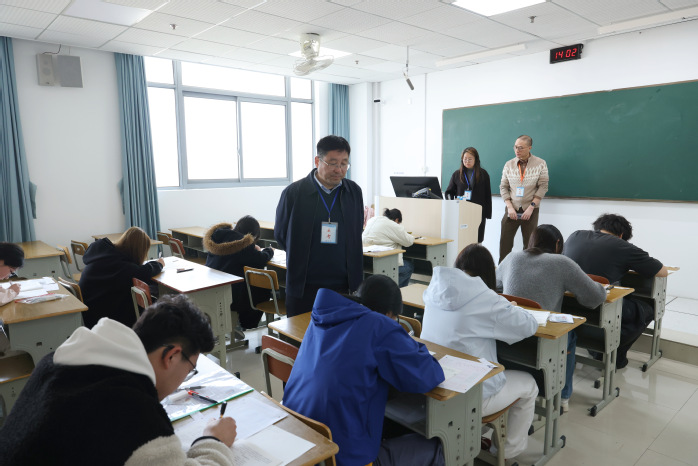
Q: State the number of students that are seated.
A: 9